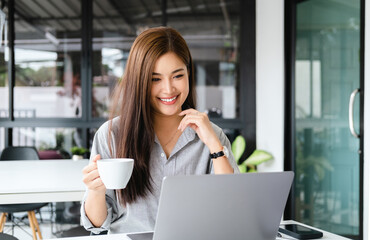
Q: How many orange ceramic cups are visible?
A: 0